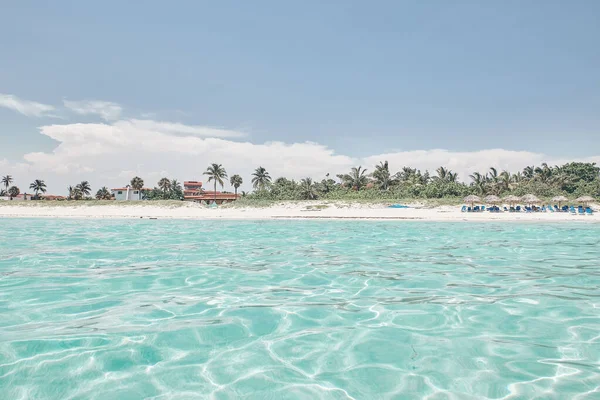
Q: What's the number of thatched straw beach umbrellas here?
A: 6